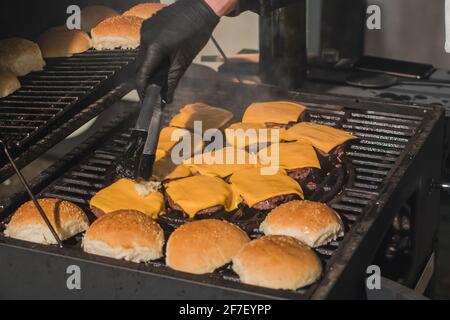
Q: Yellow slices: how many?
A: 11